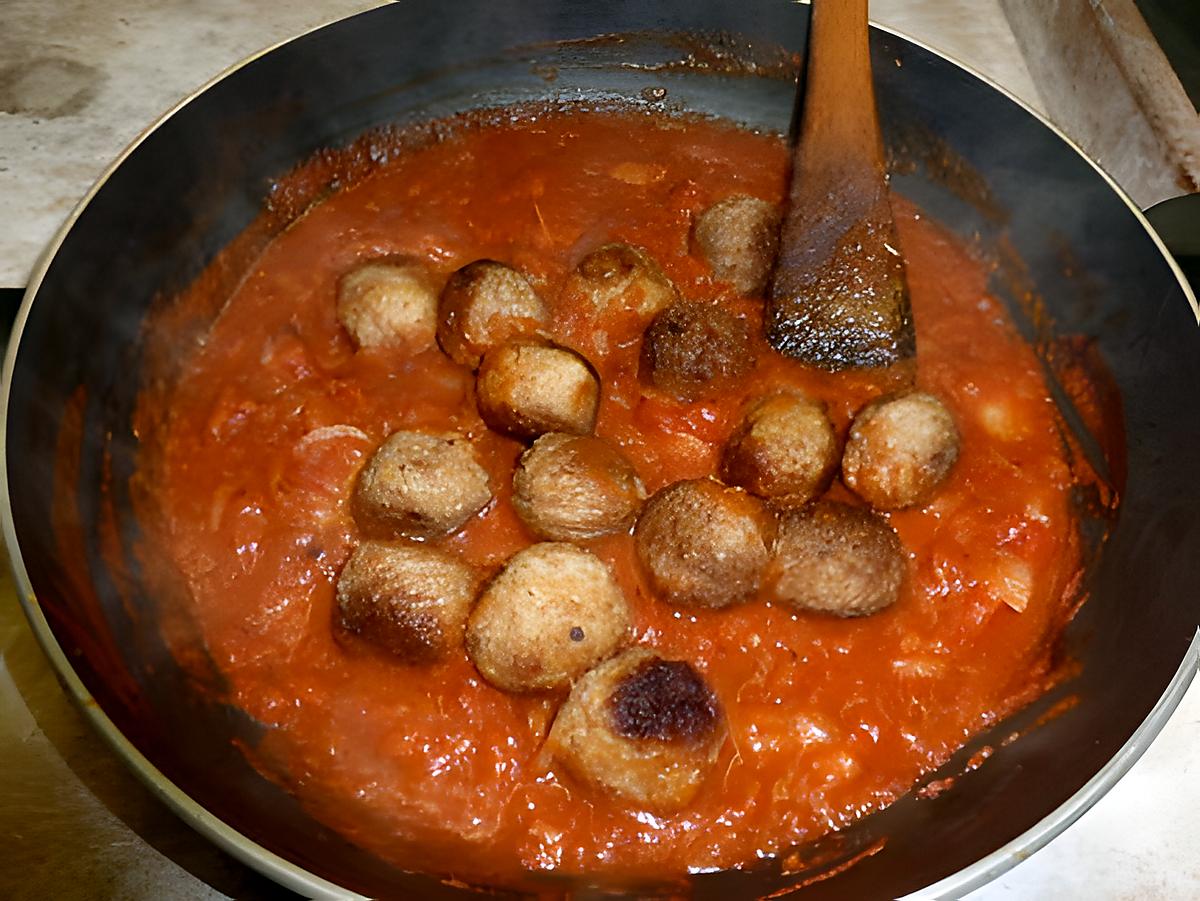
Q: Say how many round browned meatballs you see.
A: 15